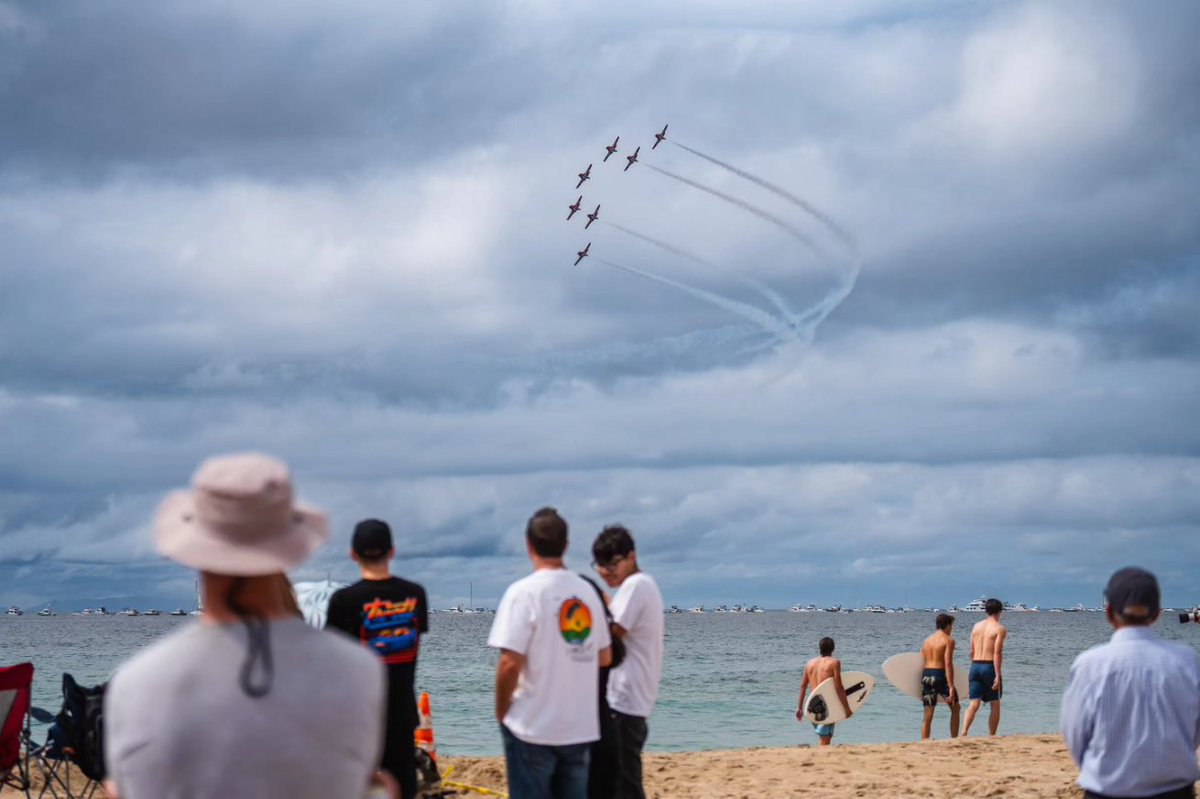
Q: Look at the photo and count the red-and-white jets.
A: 7